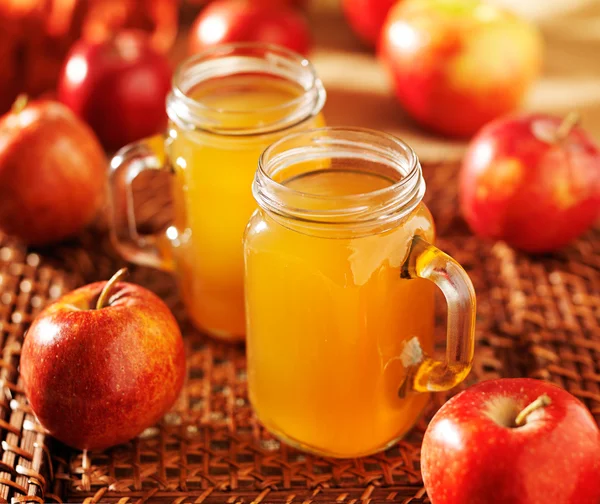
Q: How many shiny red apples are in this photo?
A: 8